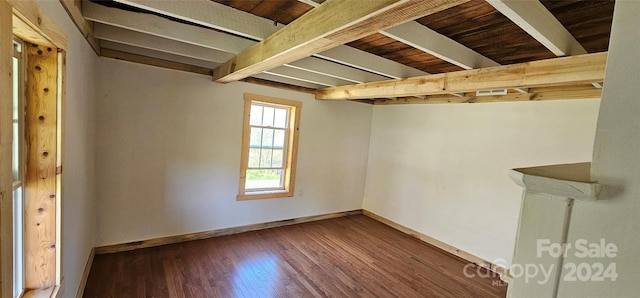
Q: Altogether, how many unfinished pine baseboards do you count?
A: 3